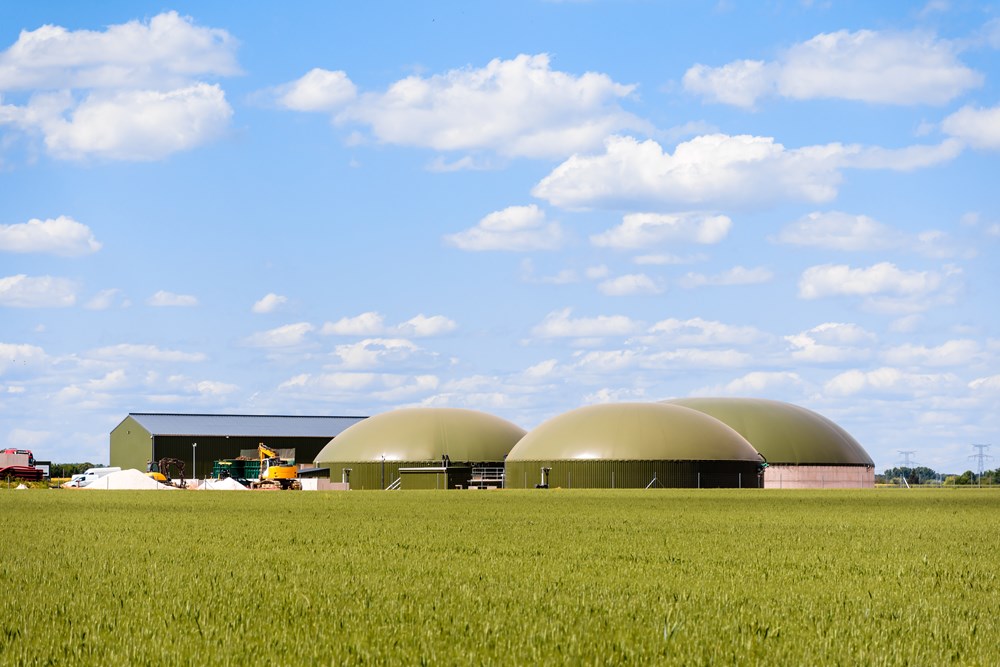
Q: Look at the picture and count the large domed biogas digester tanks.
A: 3